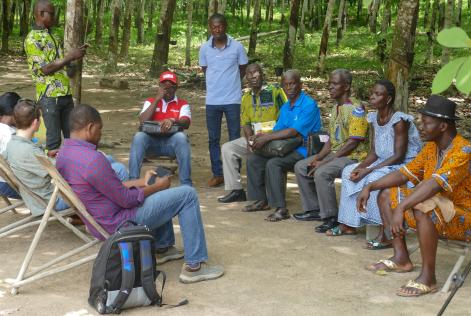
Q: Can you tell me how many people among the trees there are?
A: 11